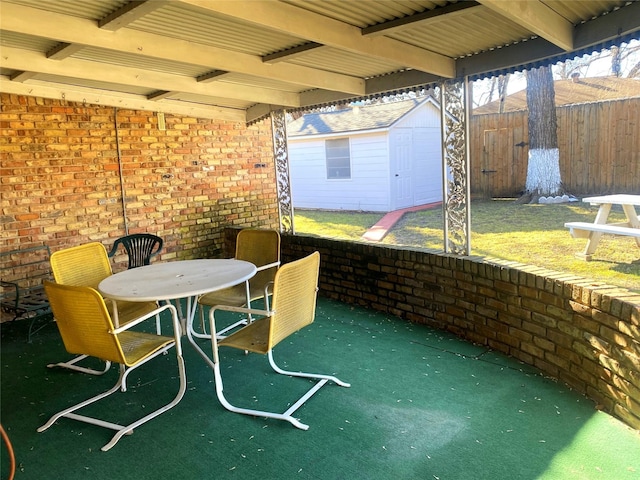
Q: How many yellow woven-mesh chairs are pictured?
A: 4